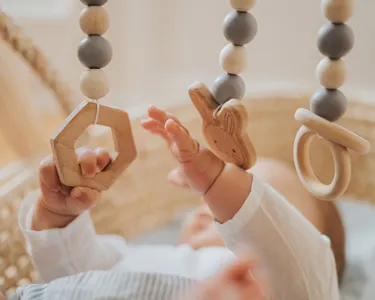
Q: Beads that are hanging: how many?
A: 12